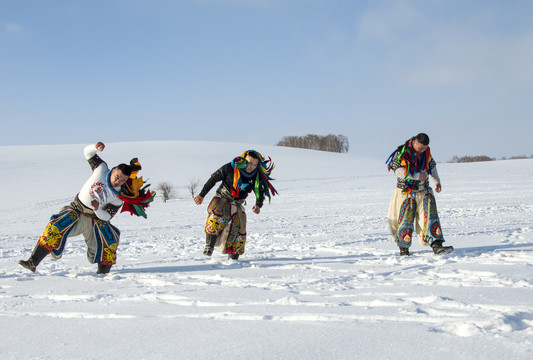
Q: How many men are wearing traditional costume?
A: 3